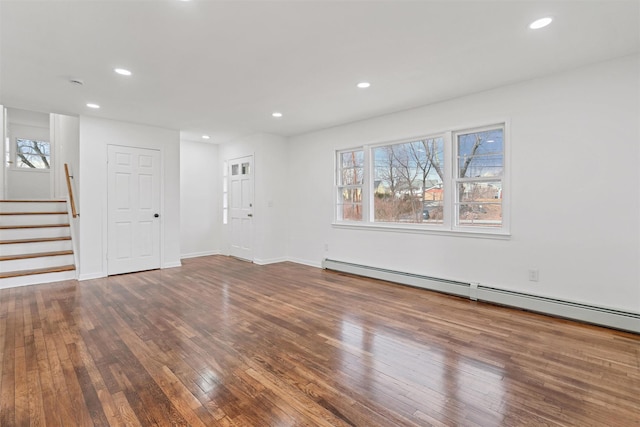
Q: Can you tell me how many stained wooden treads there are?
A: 6